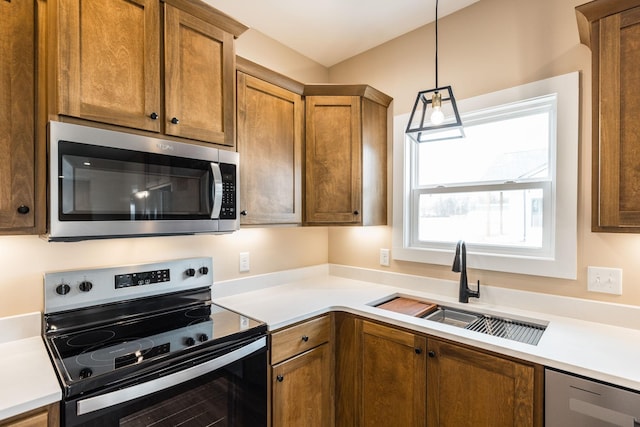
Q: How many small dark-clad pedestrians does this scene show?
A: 0